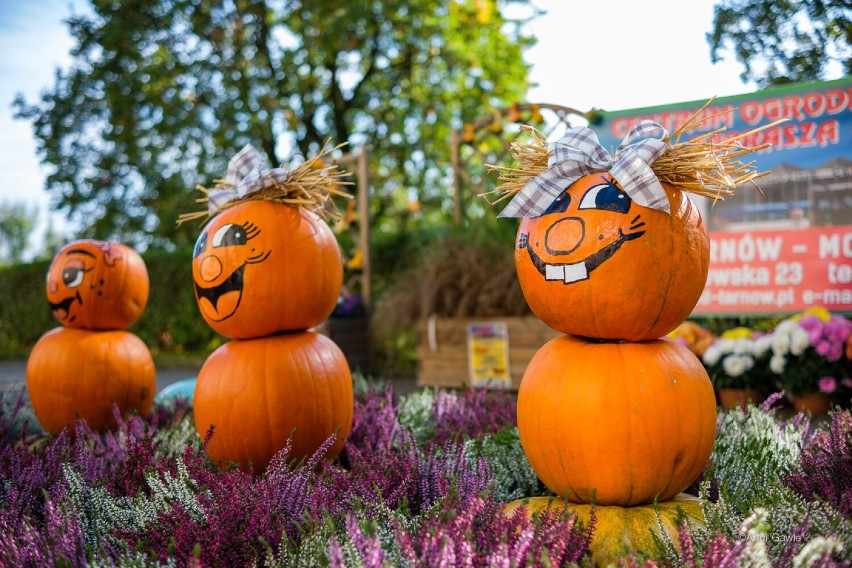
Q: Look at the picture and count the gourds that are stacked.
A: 7